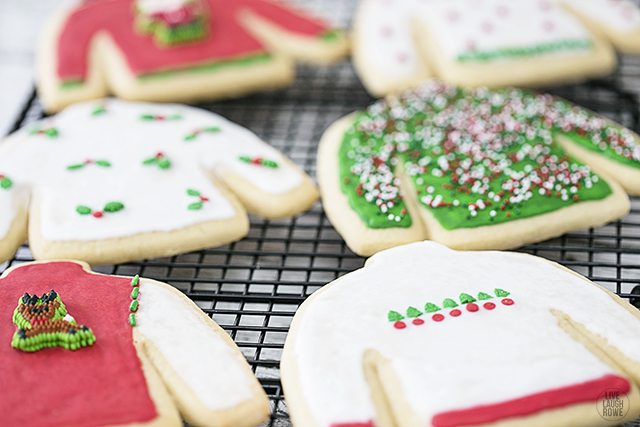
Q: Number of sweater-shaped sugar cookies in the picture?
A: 6